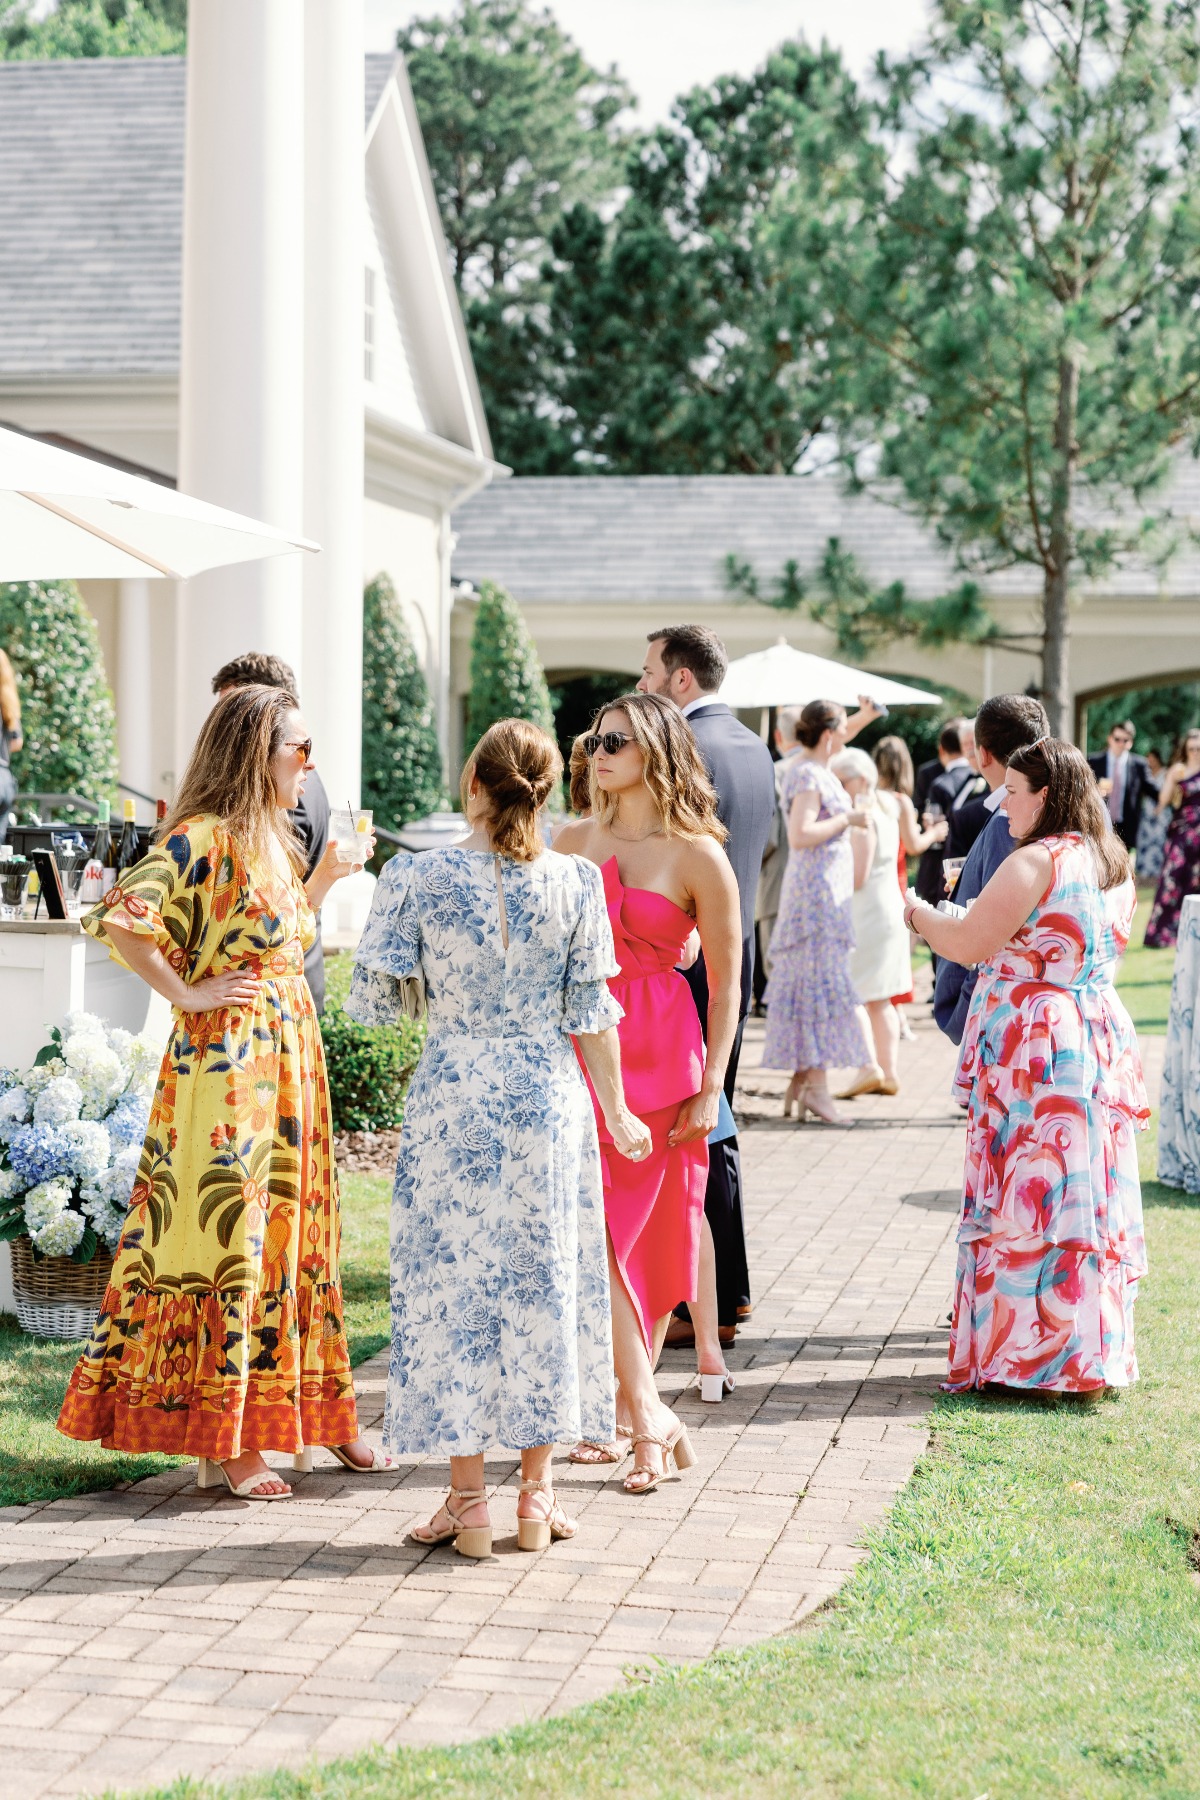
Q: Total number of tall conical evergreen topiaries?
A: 3